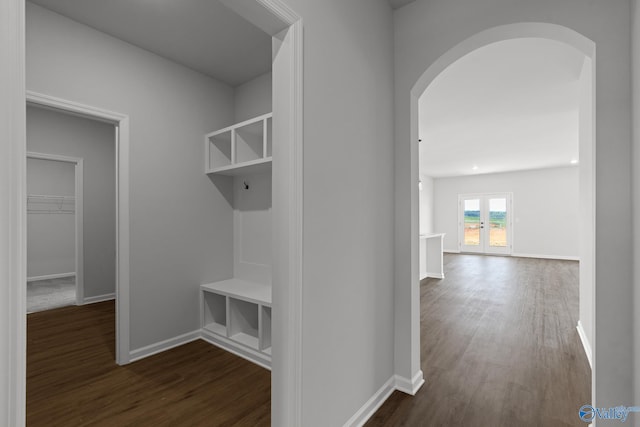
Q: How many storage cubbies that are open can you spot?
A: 6